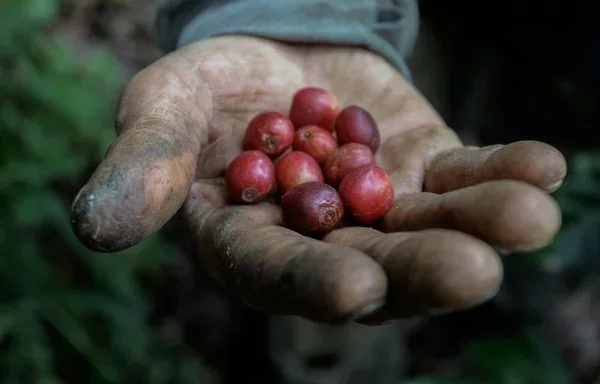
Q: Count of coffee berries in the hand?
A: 9